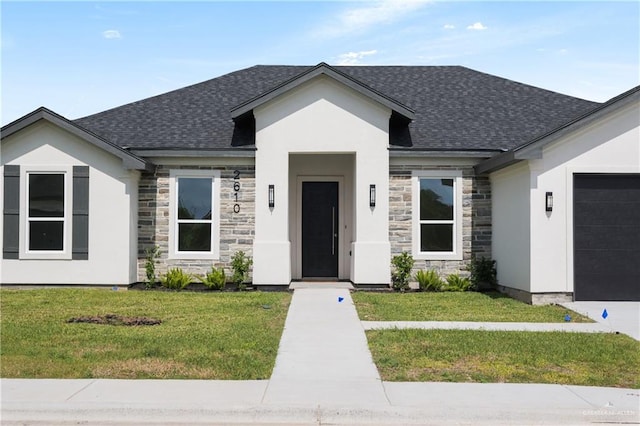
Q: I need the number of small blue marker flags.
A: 3